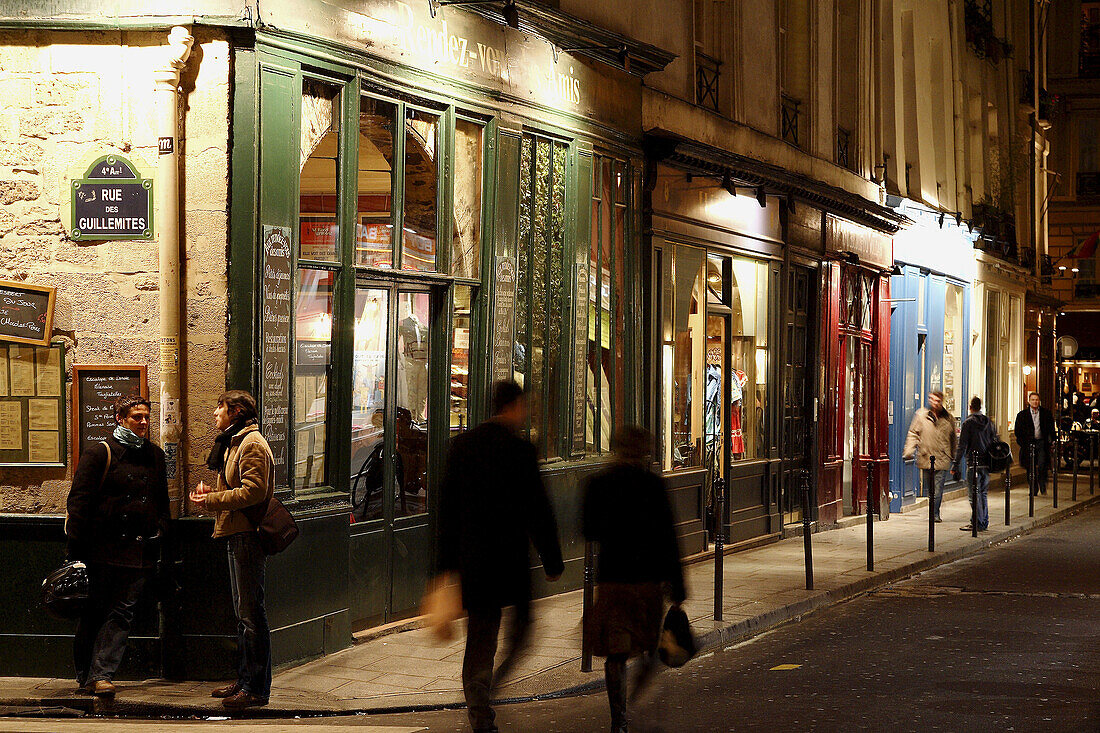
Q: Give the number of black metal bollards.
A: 11